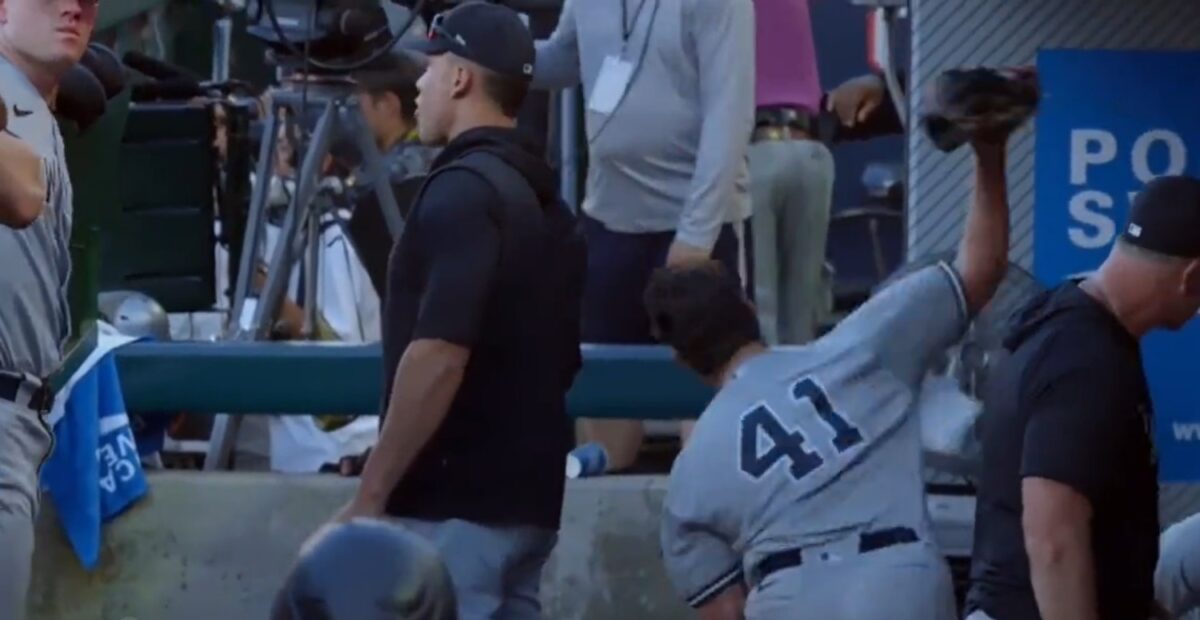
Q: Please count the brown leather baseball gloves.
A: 1